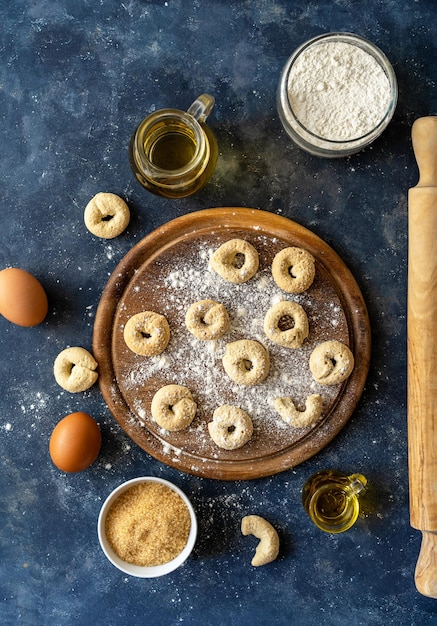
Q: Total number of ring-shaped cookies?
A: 11